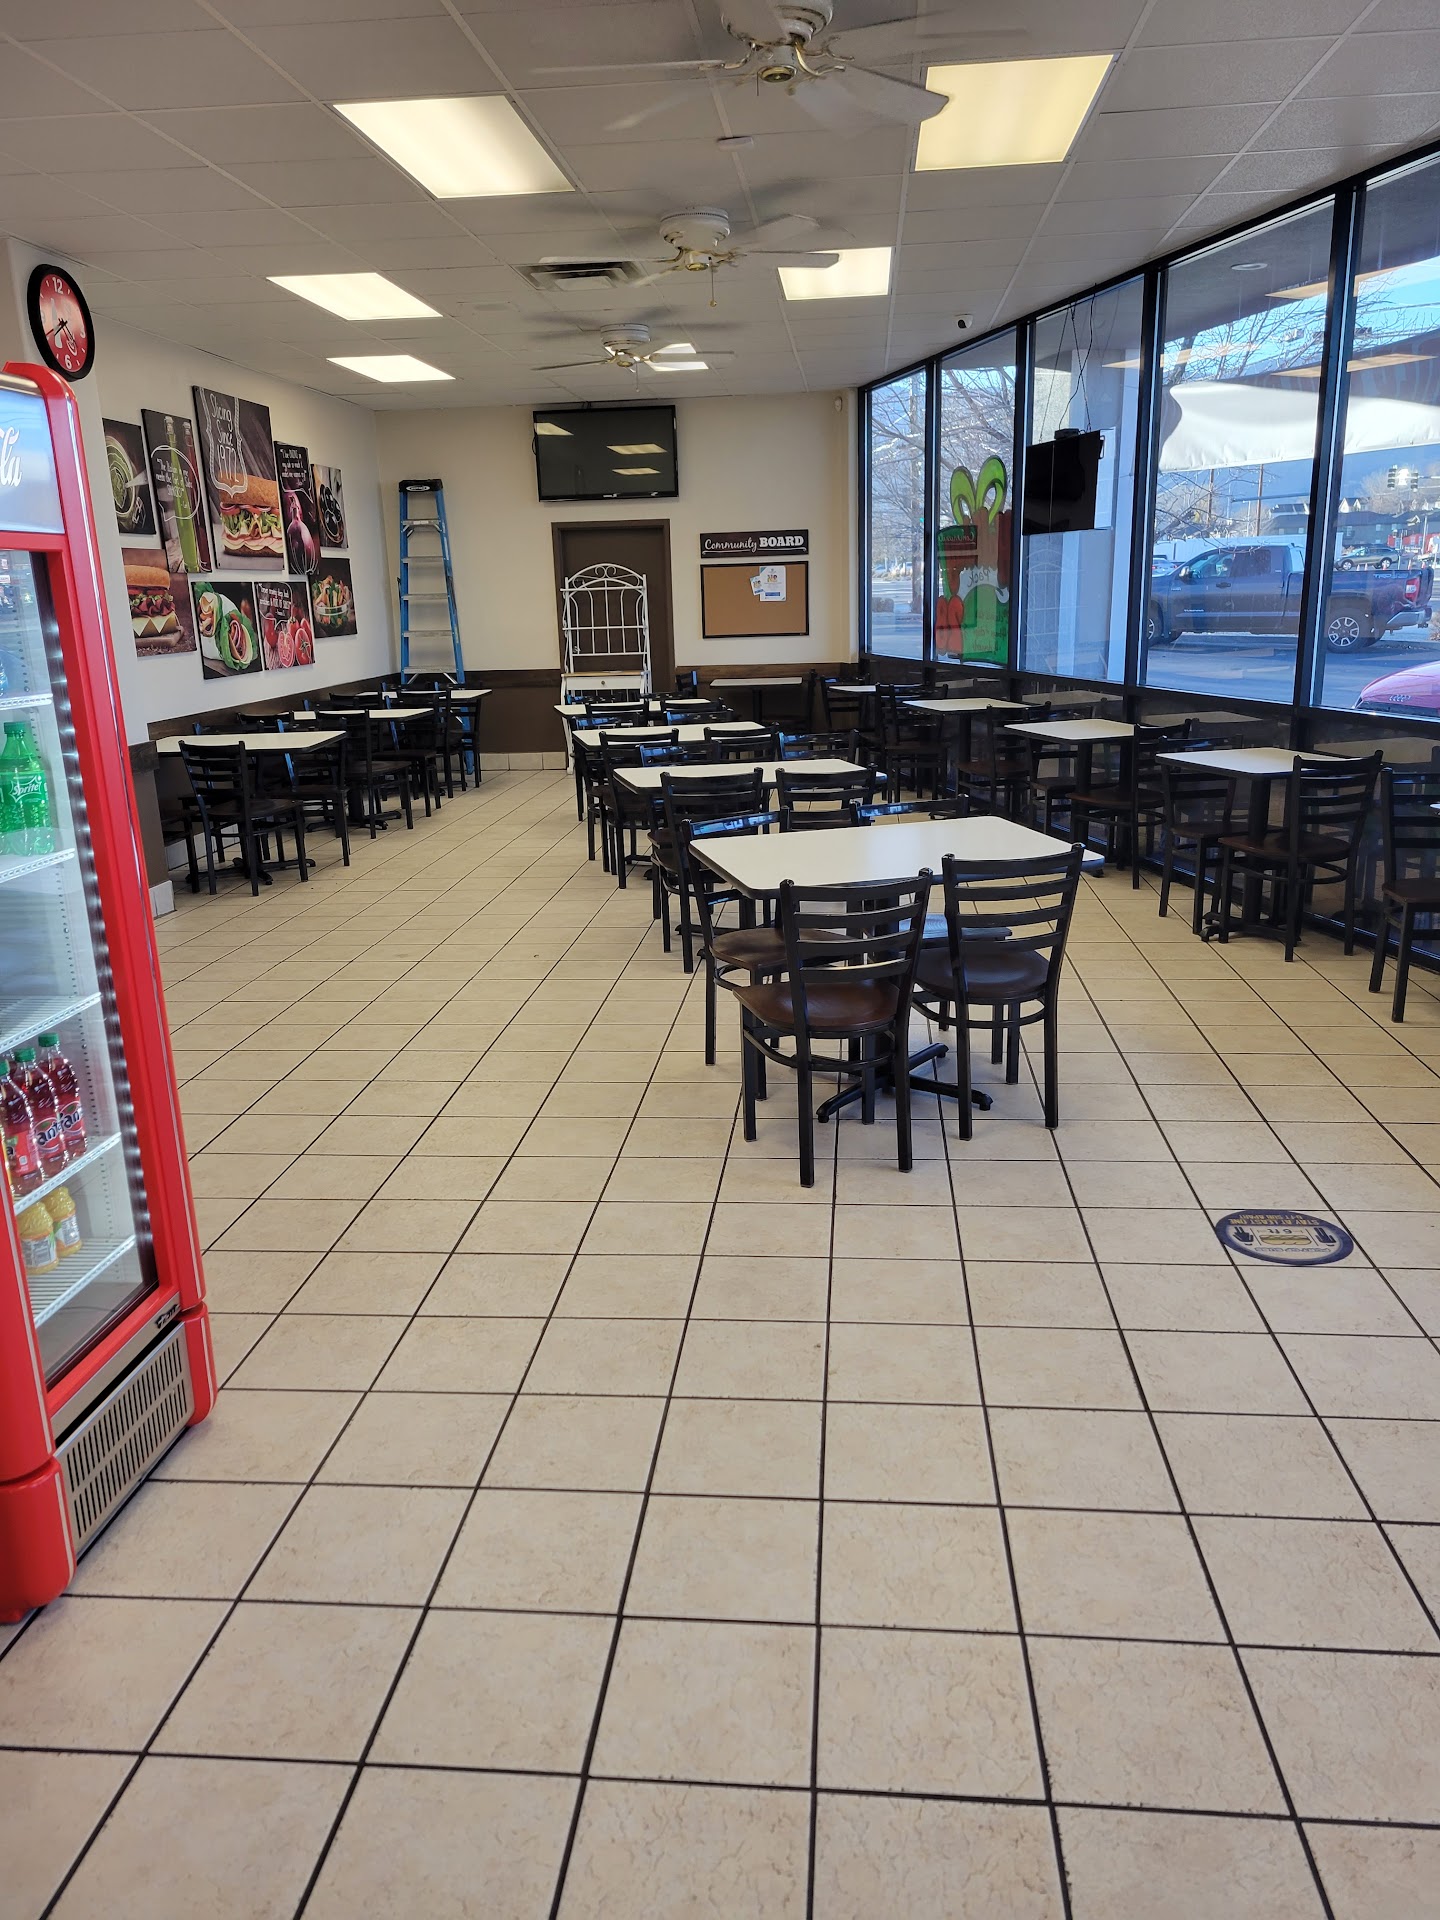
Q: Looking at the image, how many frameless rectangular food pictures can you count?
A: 9